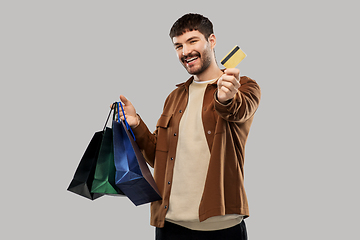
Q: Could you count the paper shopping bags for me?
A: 3